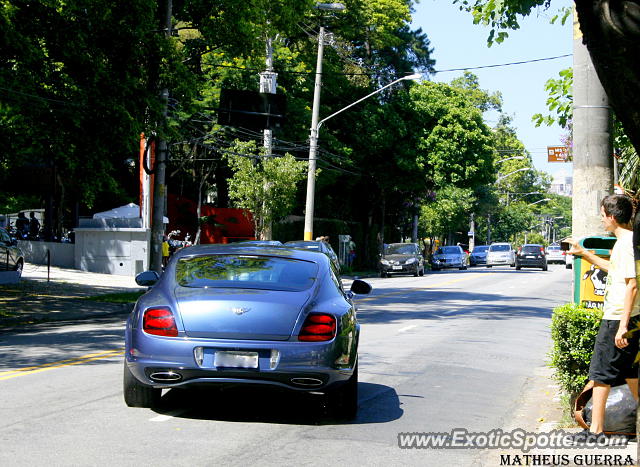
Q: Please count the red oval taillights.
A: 2